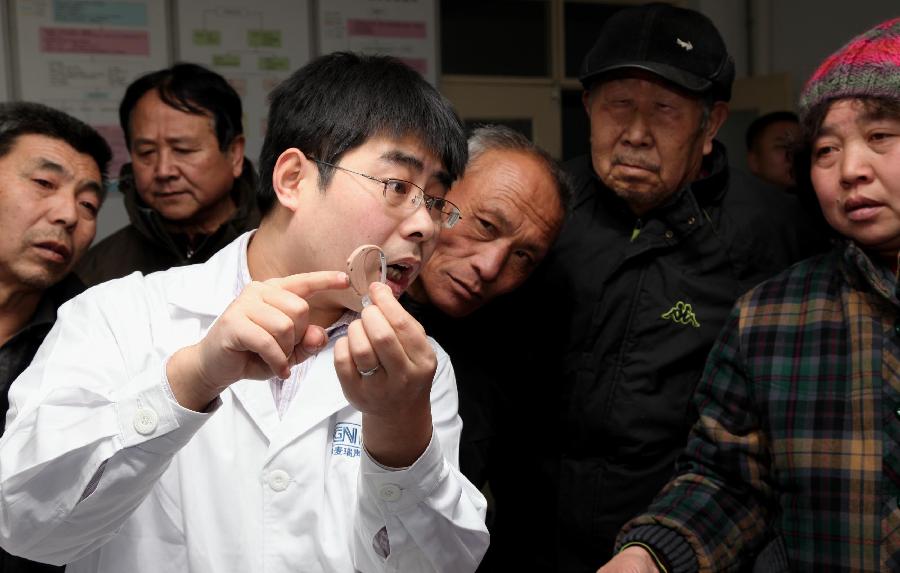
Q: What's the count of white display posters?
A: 3